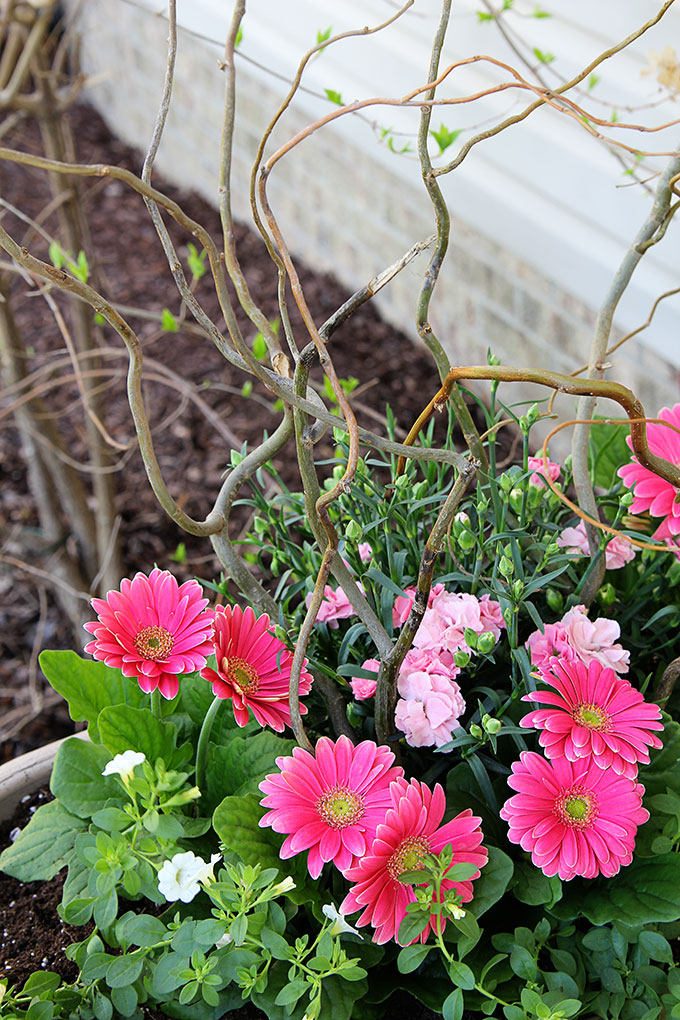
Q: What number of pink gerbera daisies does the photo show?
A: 7